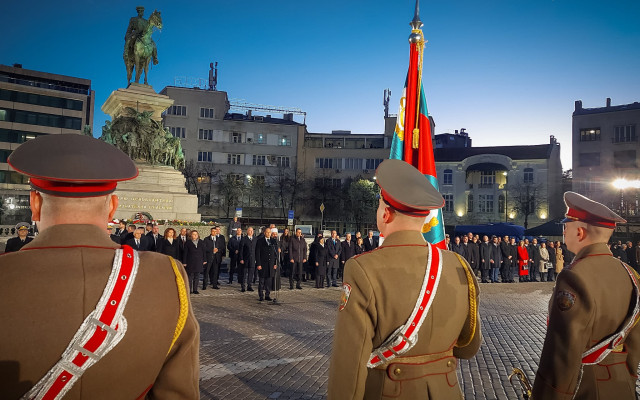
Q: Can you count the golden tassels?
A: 1